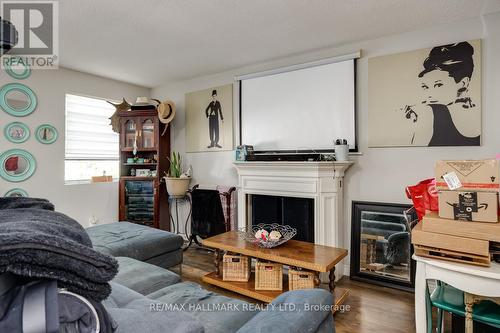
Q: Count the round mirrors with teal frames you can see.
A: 6